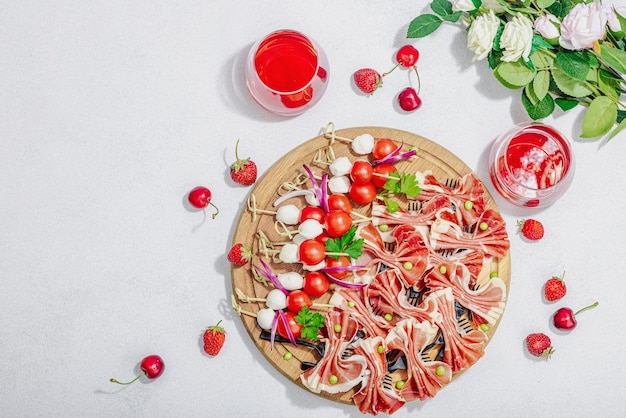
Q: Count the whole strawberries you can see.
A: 7